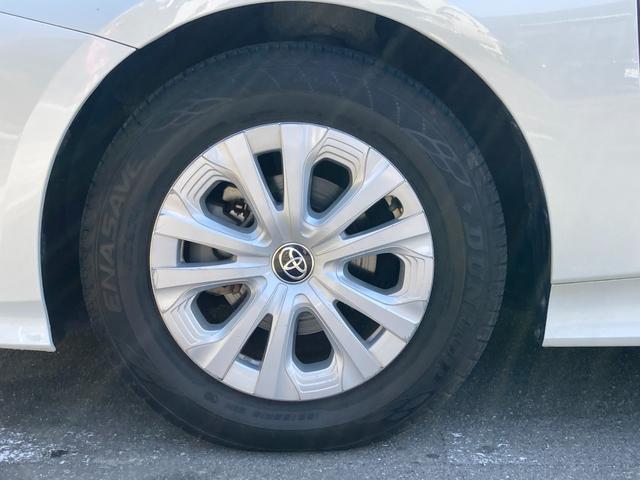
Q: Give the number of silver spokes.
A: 10